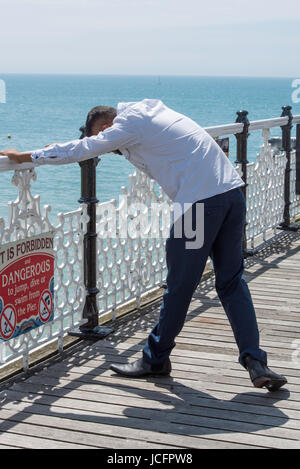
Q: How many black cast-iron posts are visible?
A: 3